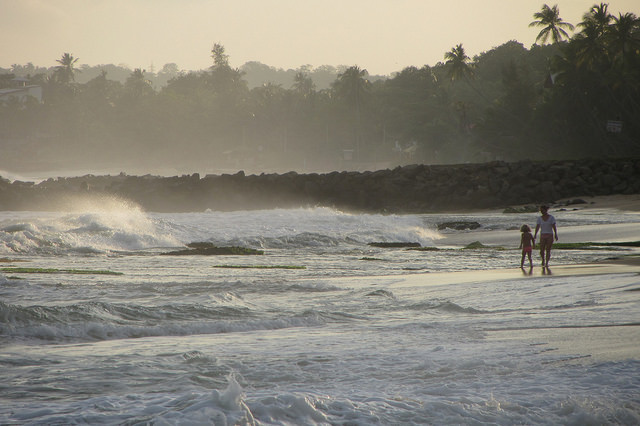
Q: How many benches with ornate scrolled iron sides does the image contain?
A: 0